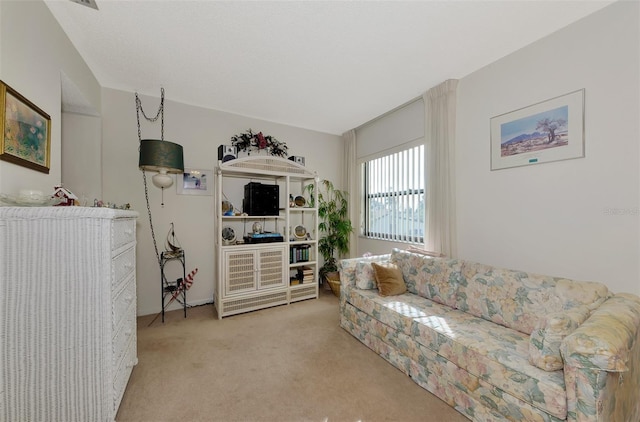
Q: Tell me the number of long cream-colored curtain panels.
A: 2